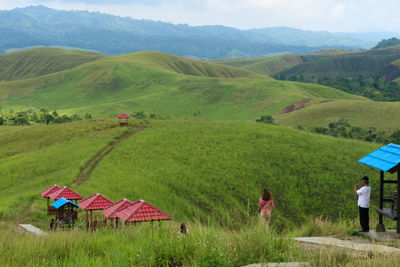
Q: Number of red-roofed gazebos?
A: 6